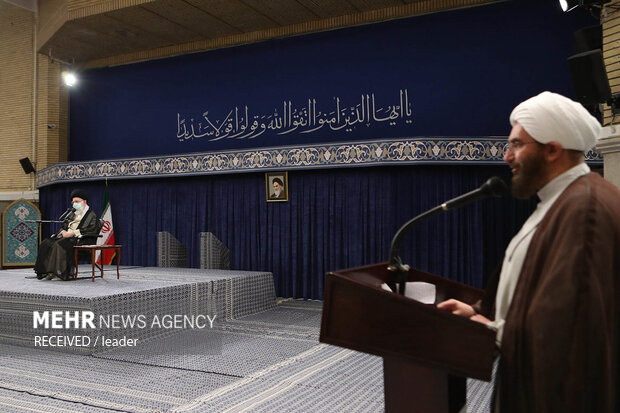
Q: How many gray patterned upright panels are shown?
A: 2